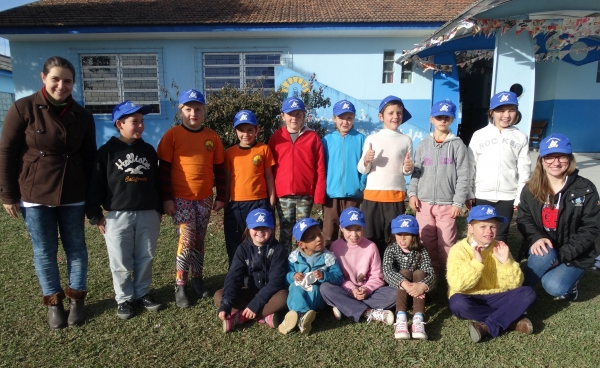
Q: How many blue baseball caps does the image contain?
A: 14